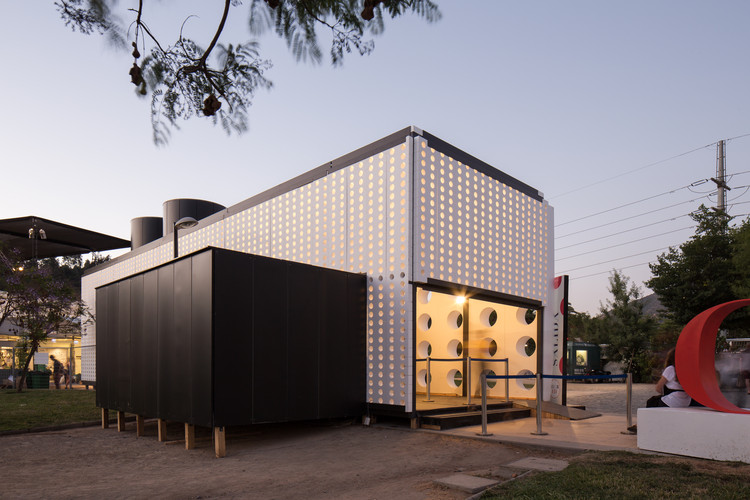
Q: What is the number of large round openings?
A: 13